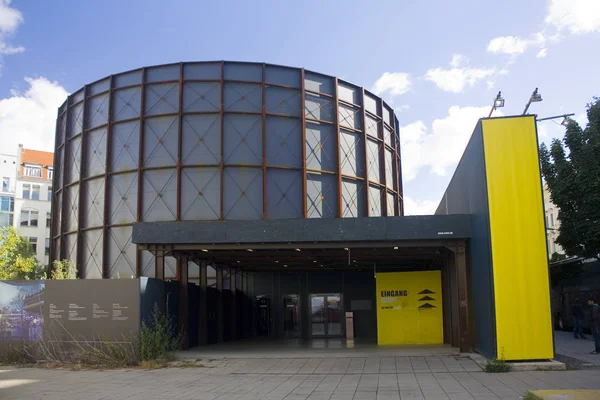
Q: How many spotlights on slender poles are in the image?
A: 3